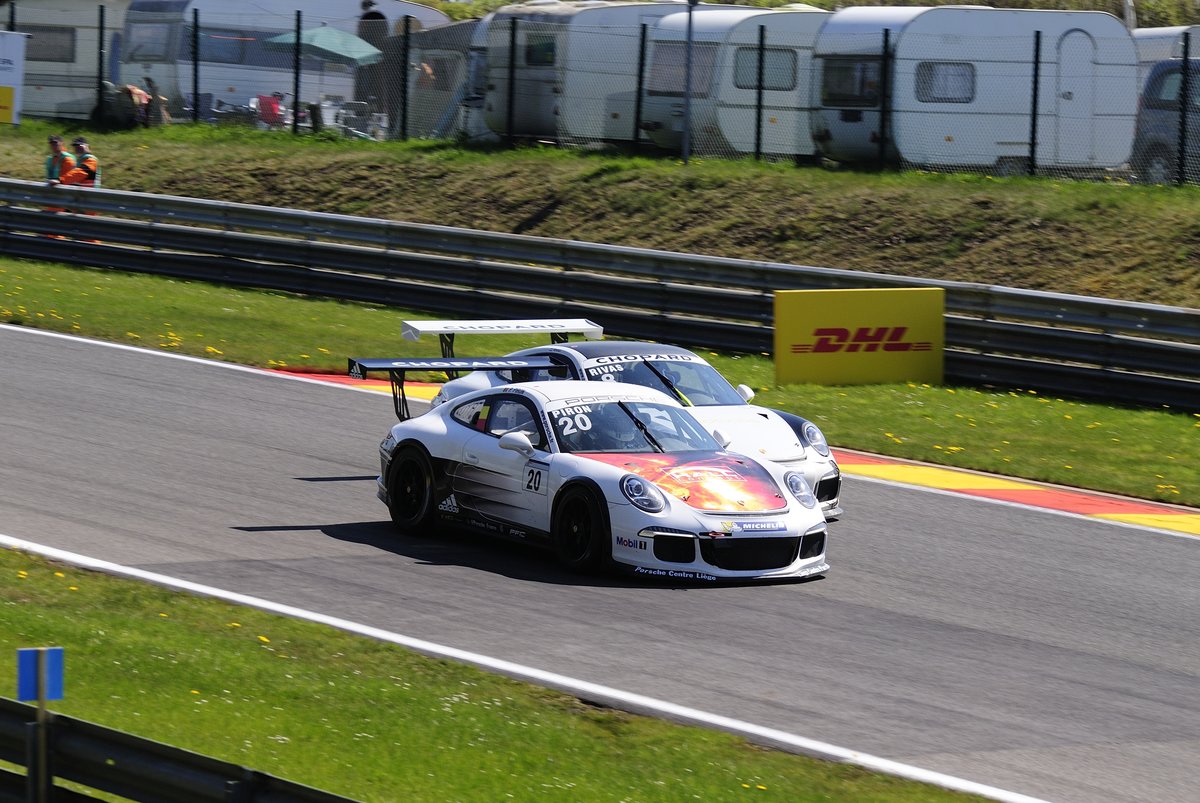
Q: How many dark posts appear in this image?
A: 11